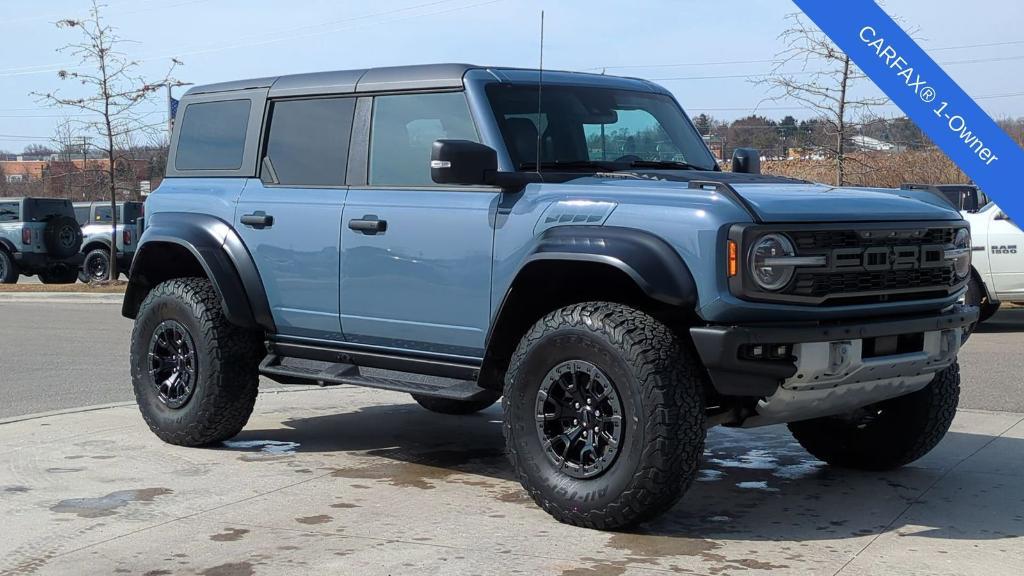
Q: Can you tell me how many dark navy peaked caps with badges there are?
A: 0